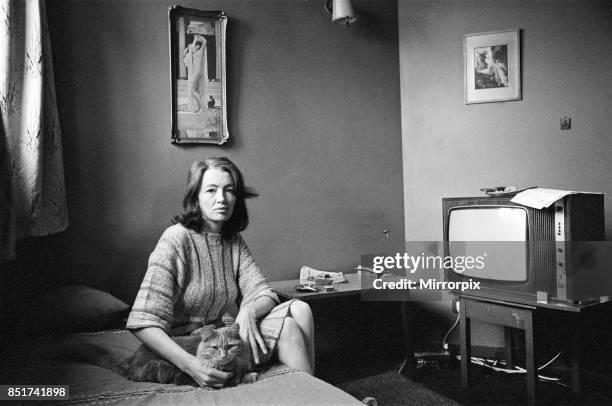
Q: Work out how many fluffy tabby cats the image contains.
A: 1